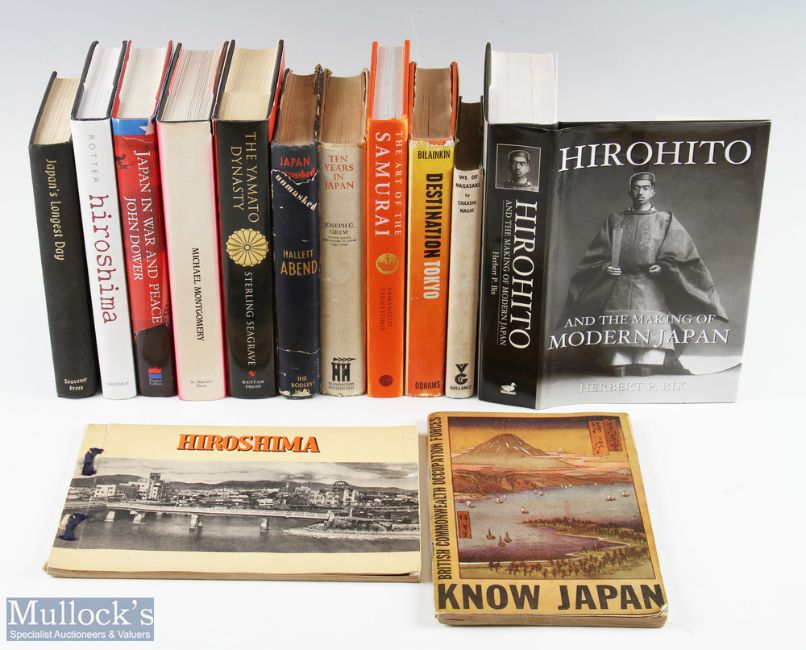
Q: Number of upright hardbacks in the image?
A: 11